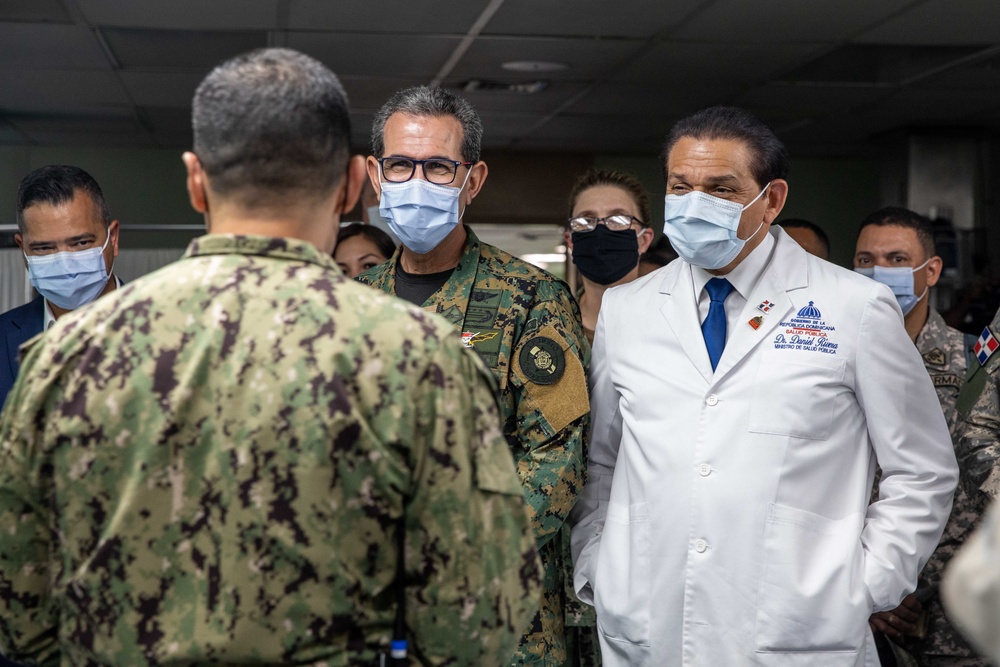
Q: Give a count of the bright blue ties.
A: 1